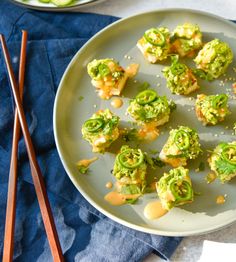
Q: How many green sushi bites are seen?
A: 12